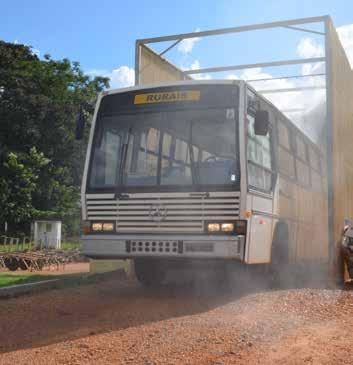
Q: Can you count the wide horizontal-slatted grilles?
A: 1